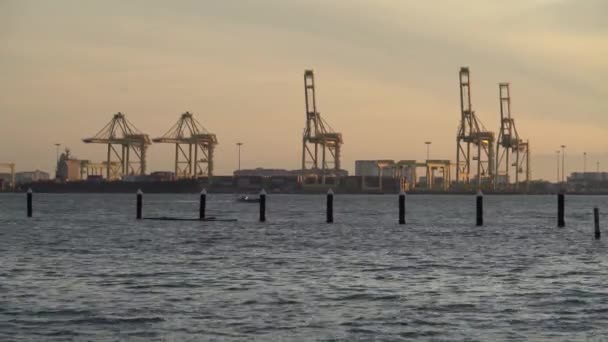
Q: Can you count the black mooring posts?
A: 9